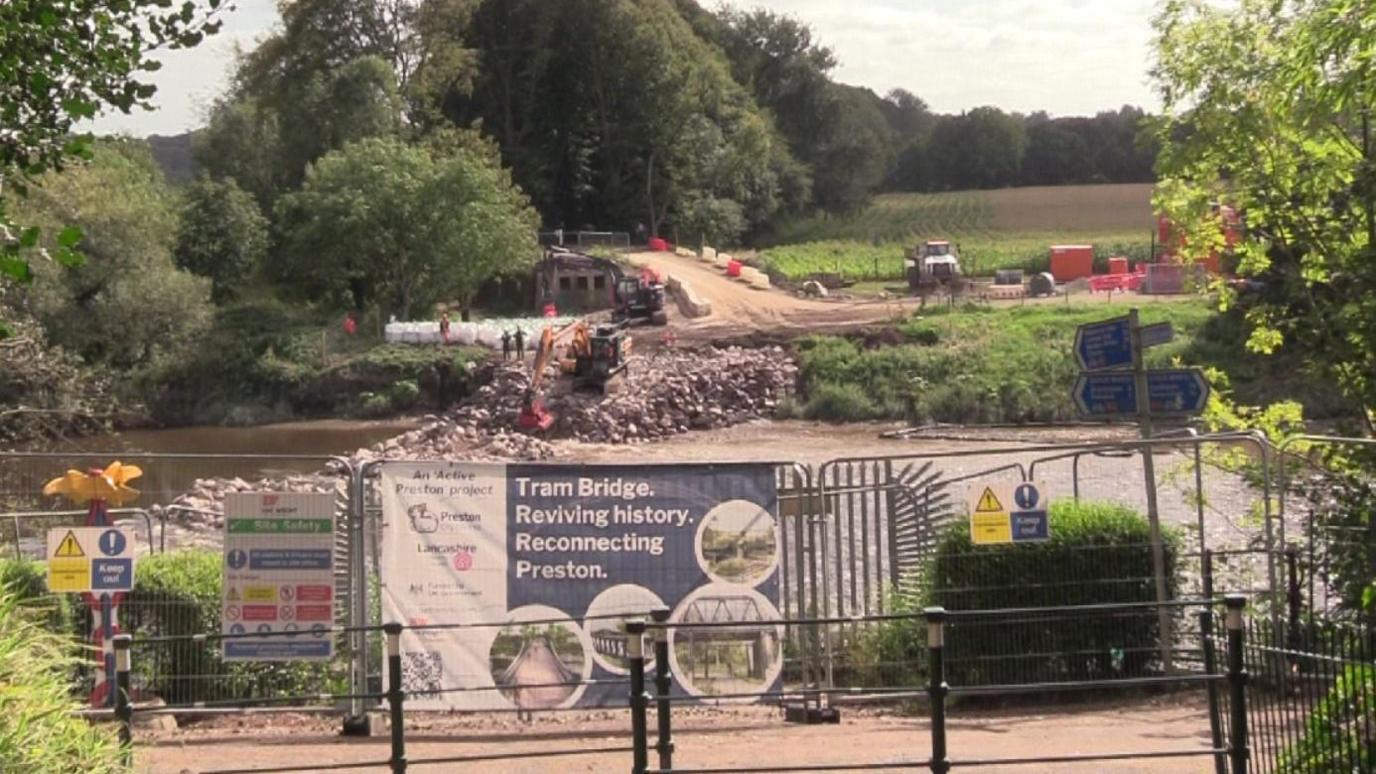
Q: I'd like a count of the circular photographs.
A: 4